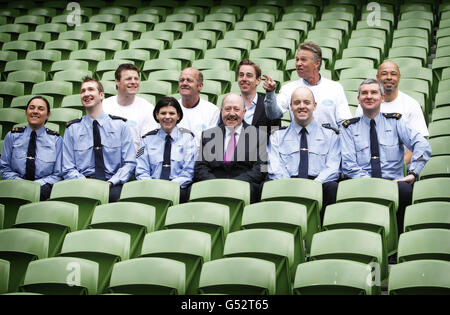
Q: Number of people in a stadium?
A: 11